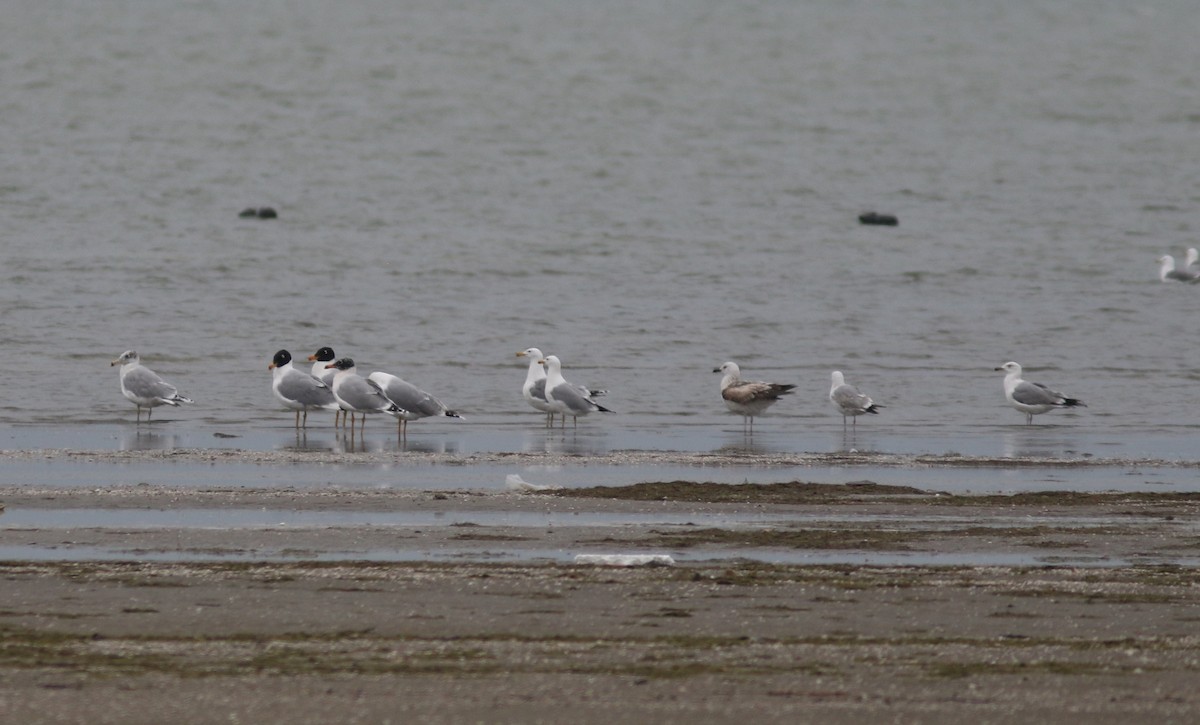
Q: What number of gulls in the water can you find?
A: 12